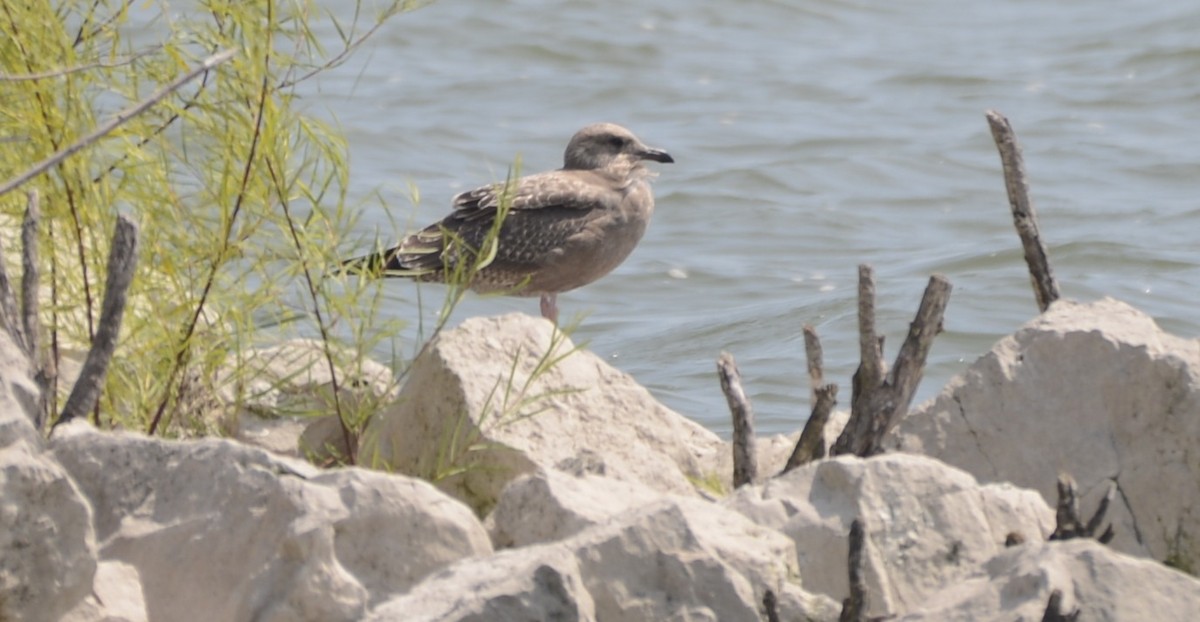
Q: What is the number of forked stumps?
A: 2